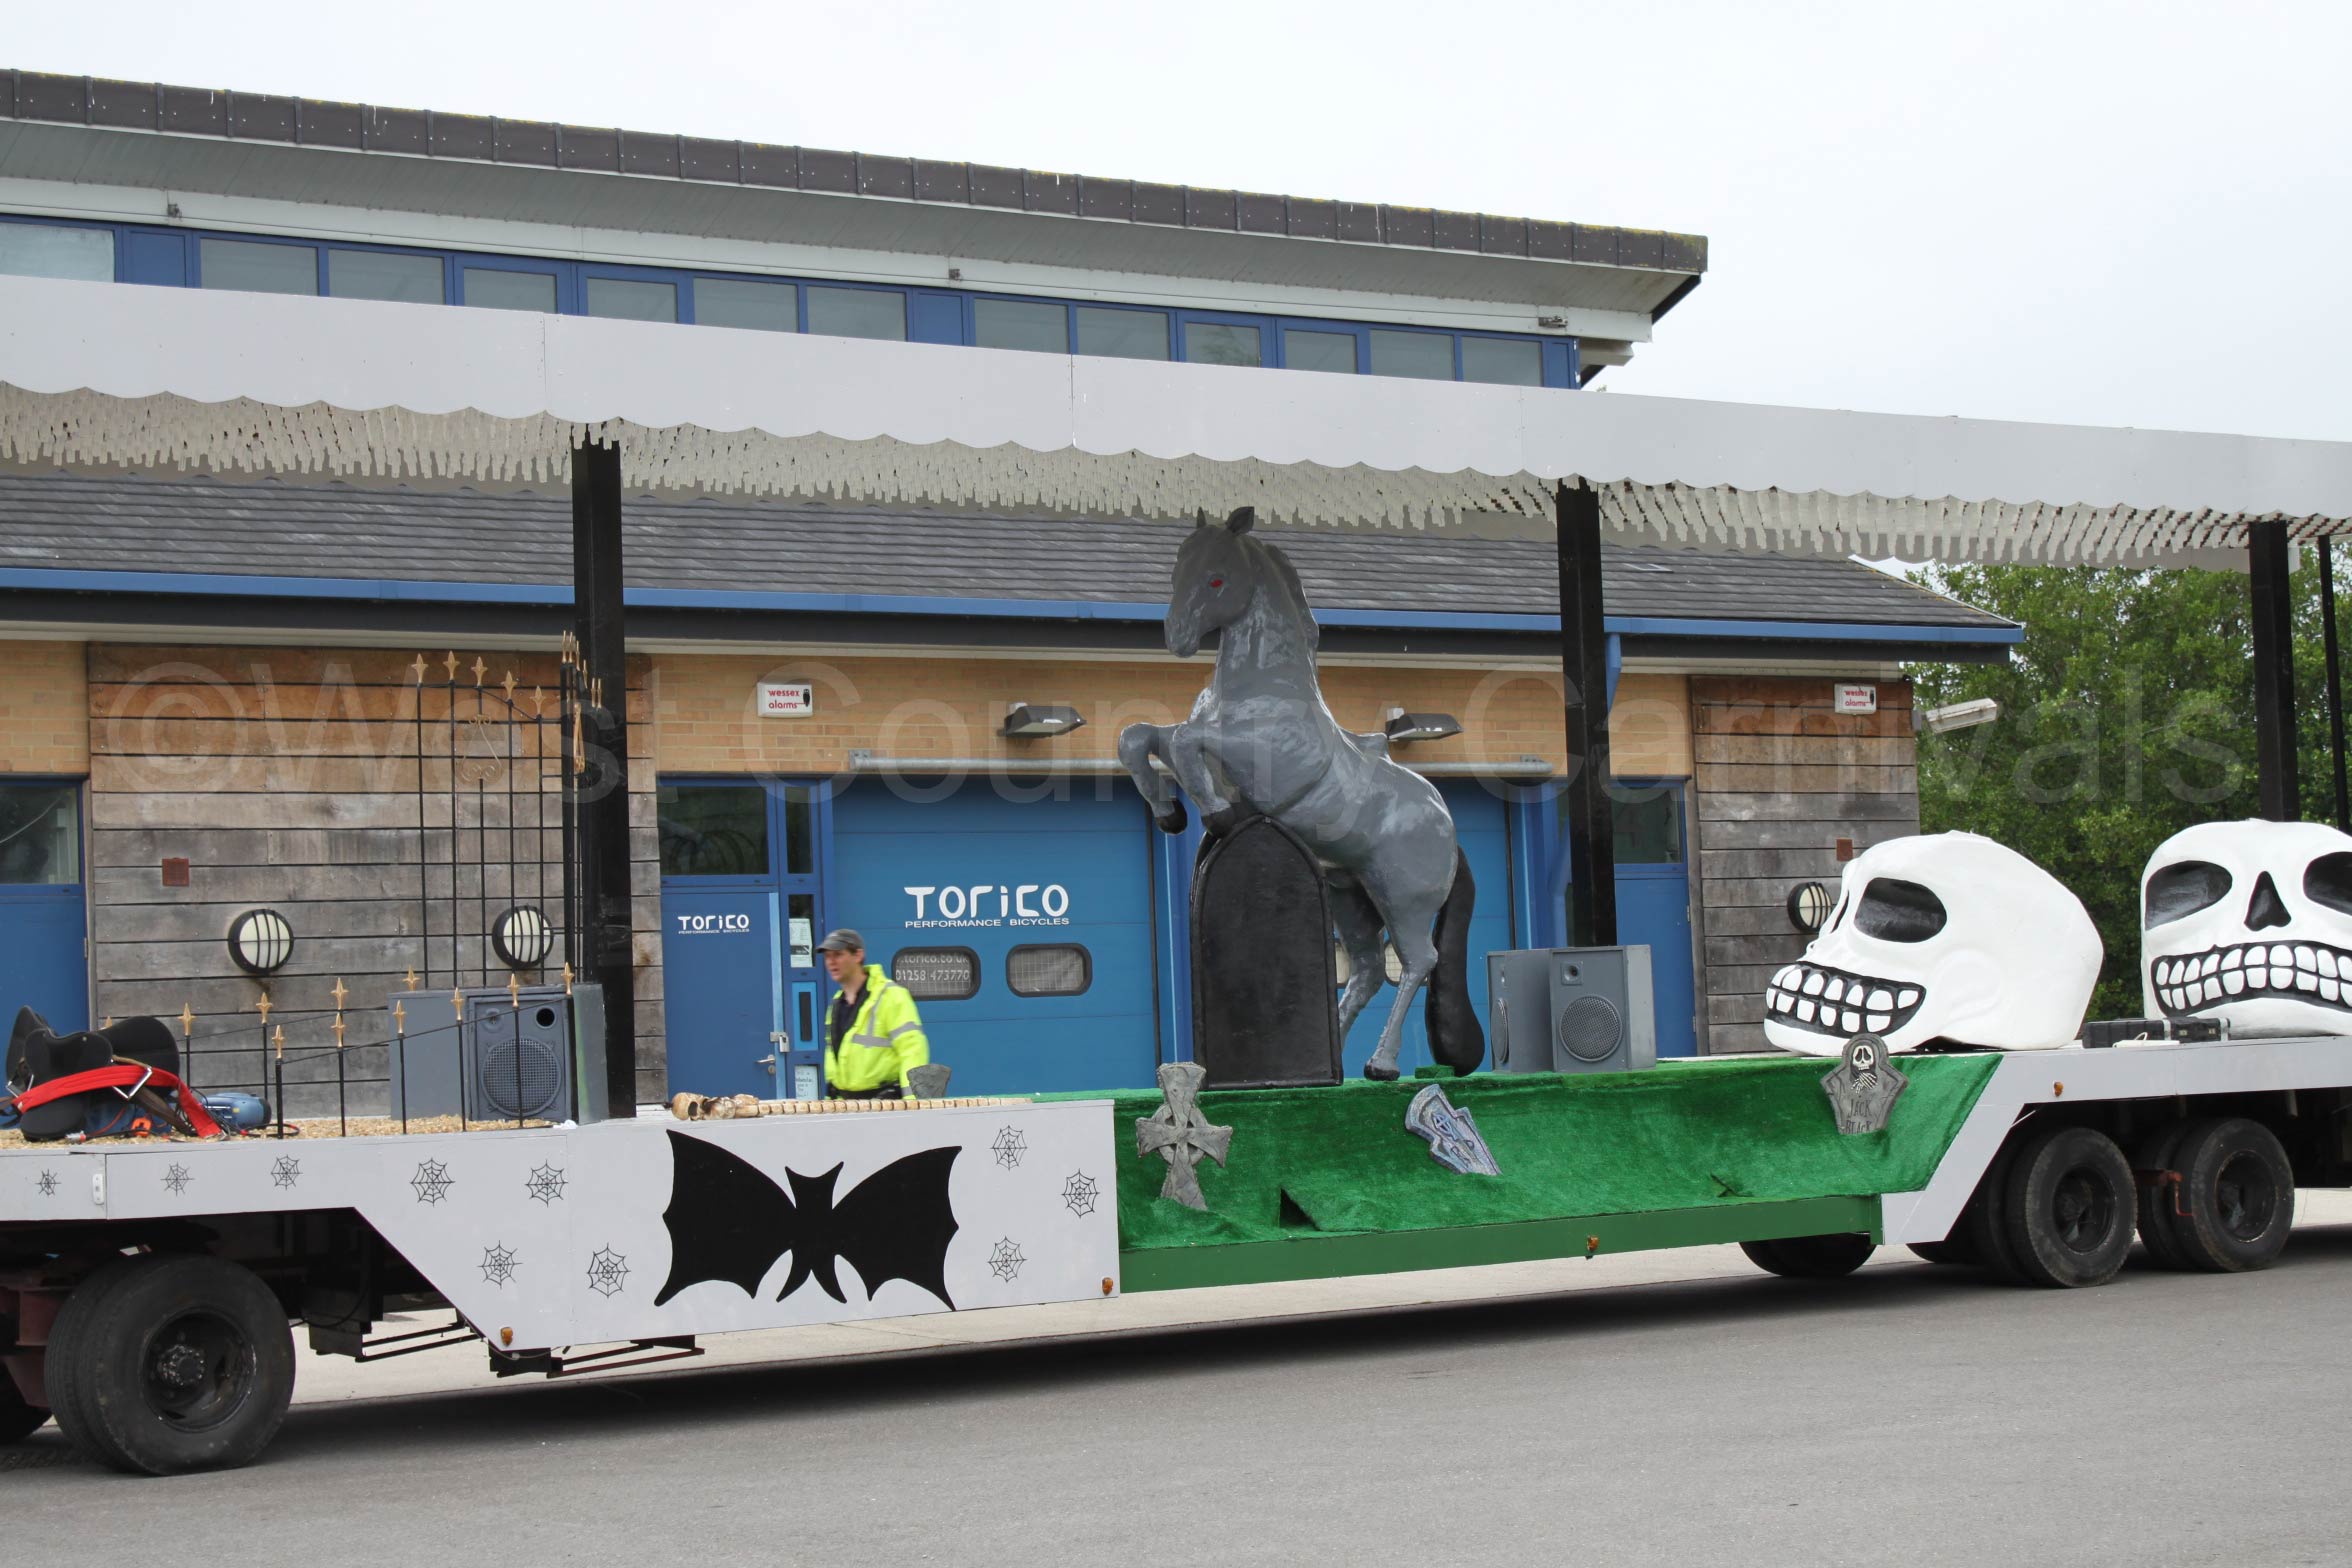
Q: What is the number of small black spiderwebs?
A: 10